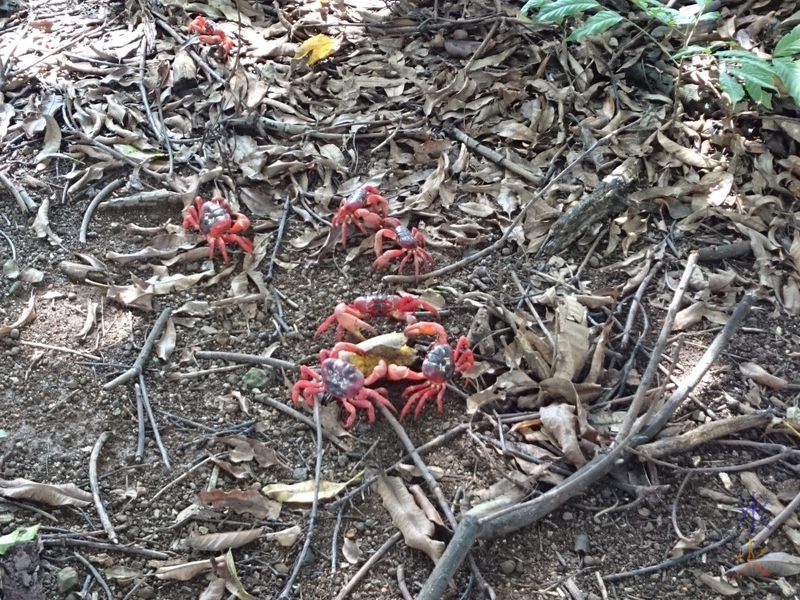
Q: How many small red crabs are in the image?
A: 7